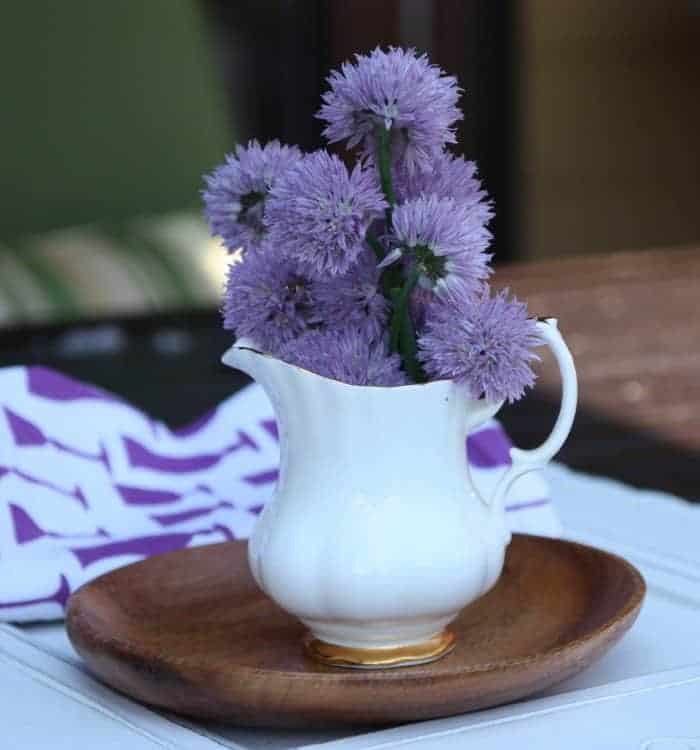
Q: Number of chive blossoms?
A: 9